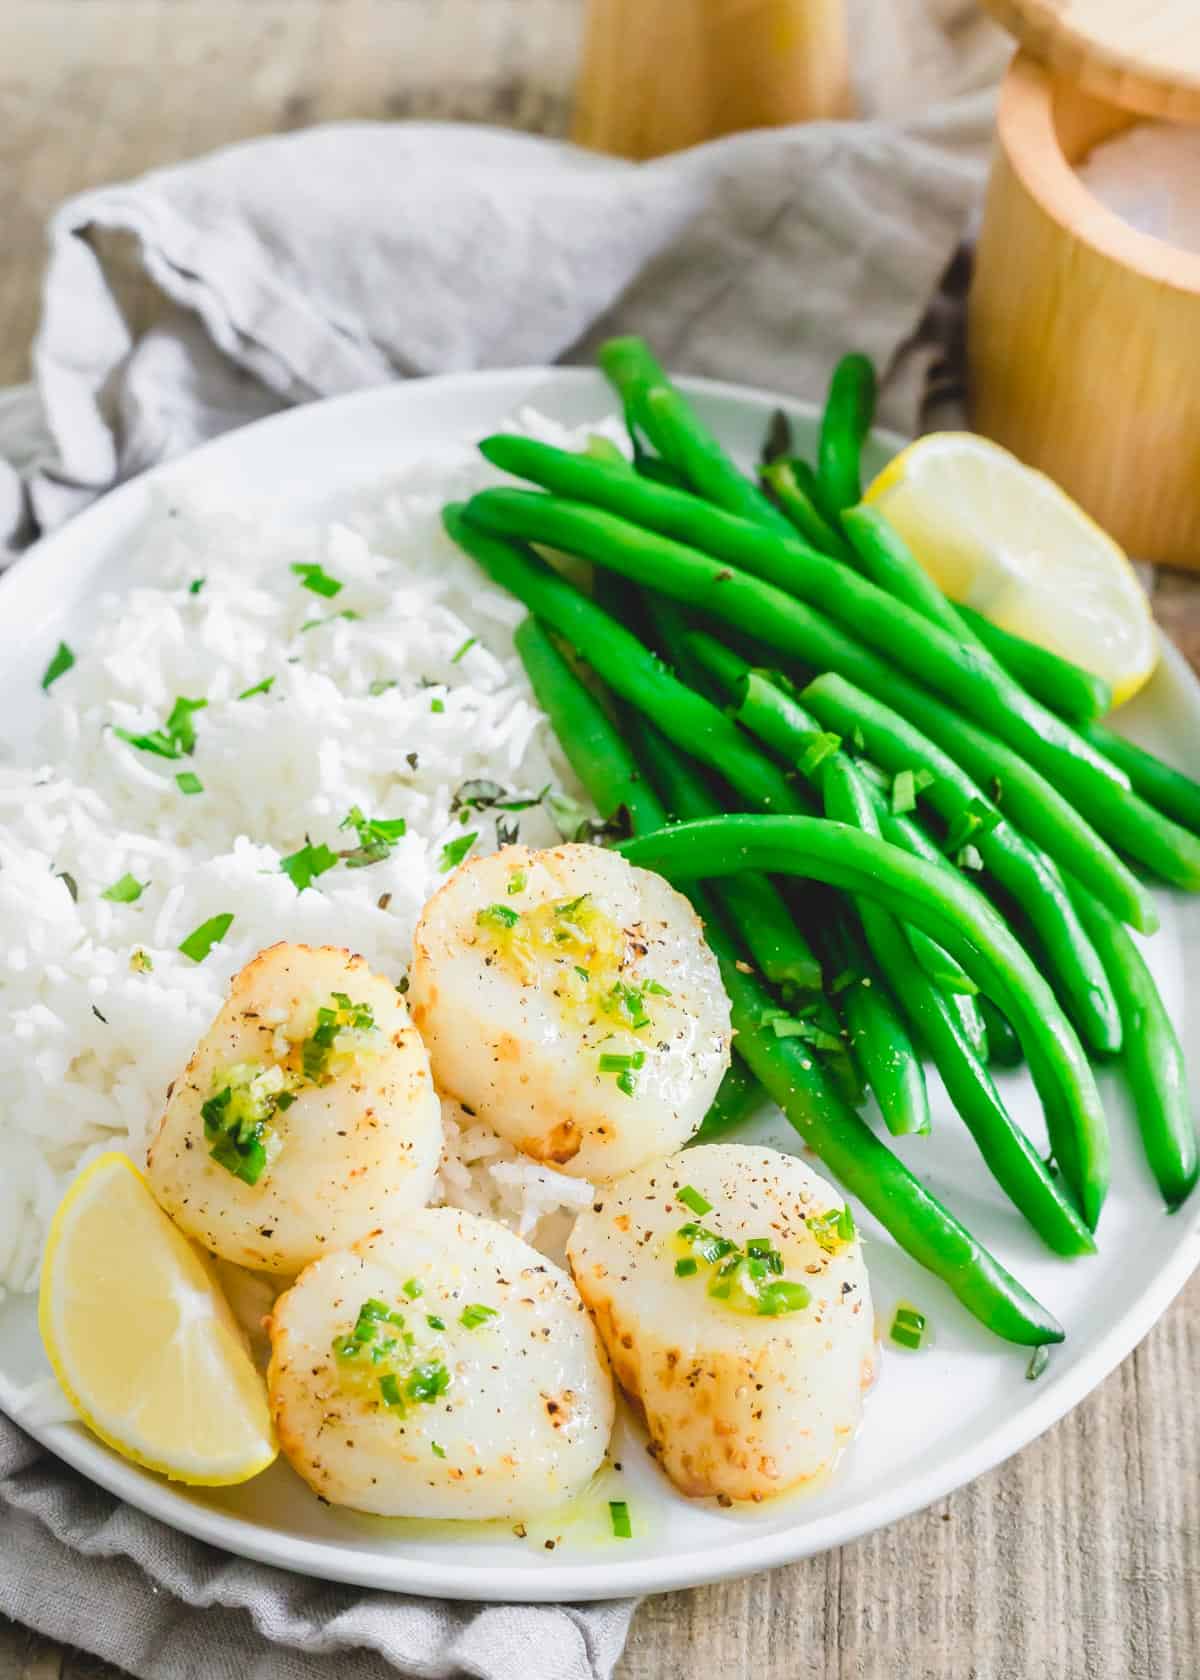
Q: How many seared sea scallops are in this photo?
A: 4